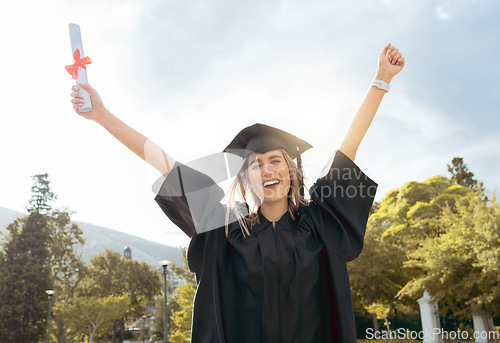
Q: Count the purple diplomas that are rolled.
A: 0